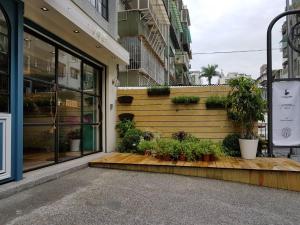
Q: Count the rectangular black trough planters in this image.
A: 3